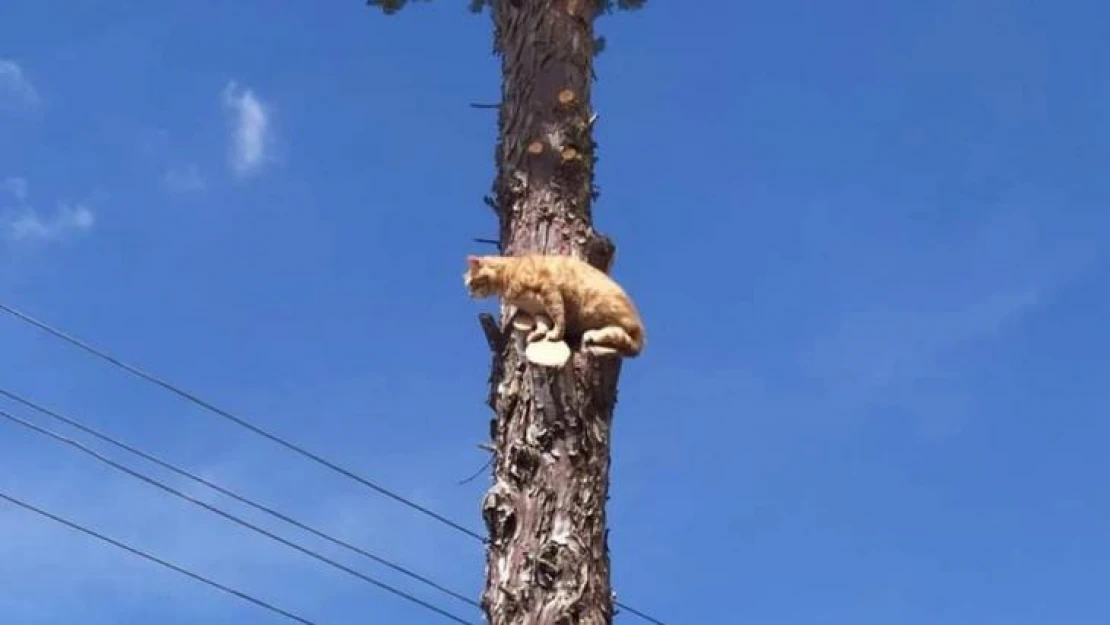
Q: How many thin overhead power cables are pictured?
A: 4